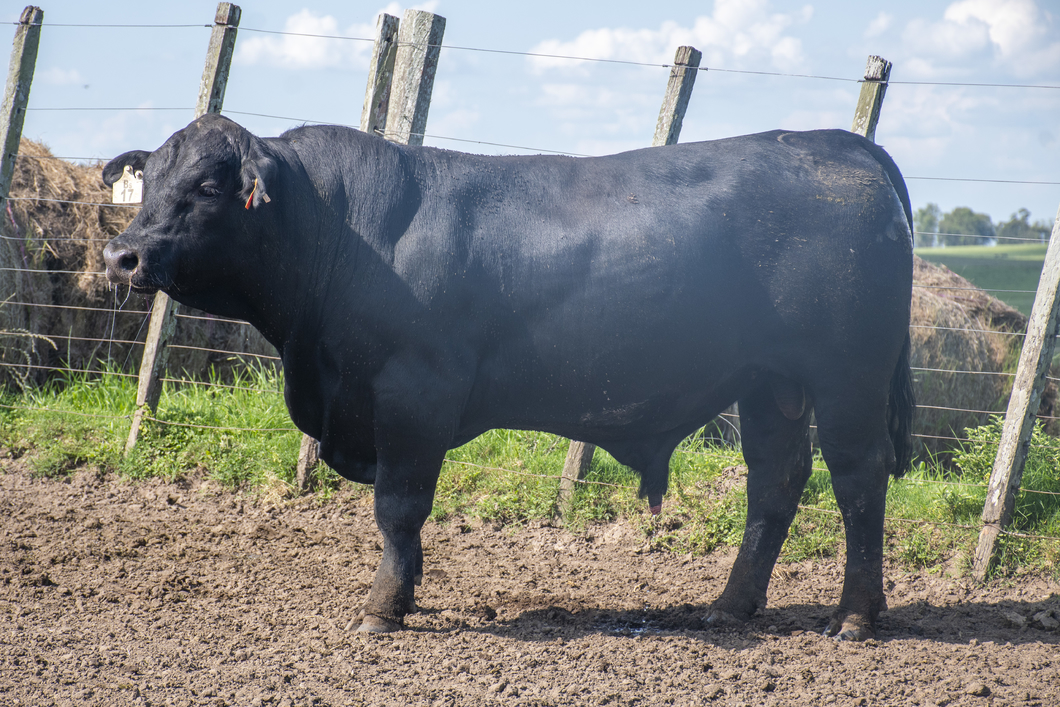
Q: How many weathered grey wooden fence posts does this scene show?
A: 7